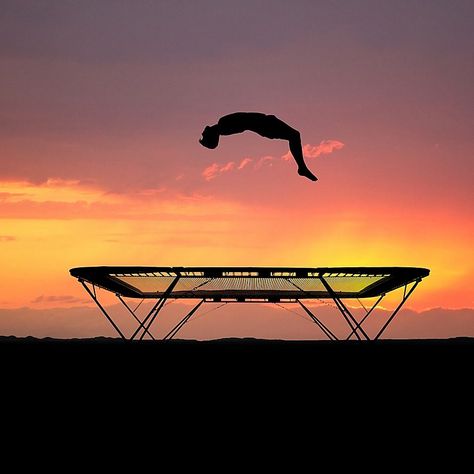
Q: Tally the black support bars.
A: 12